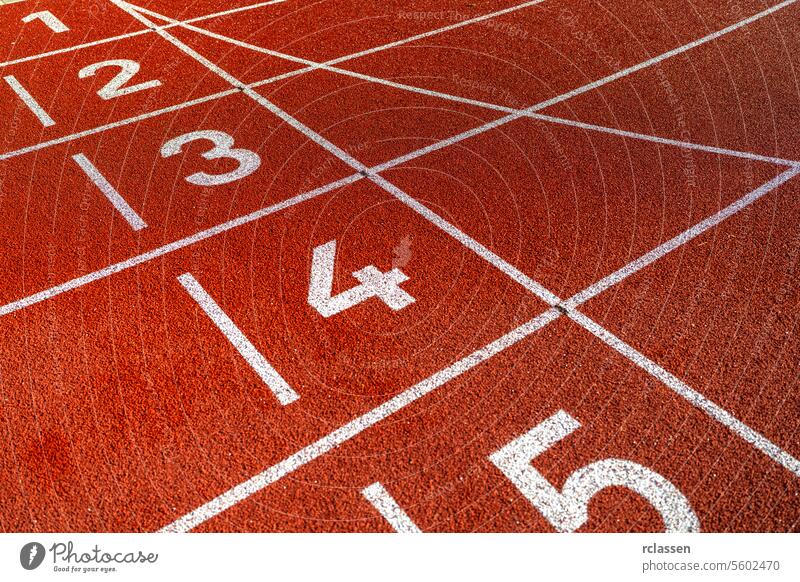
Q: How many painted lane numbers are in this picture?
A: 5